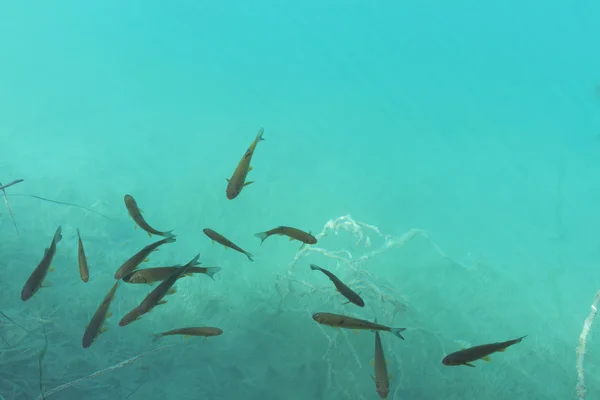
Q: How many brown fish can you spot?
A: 15